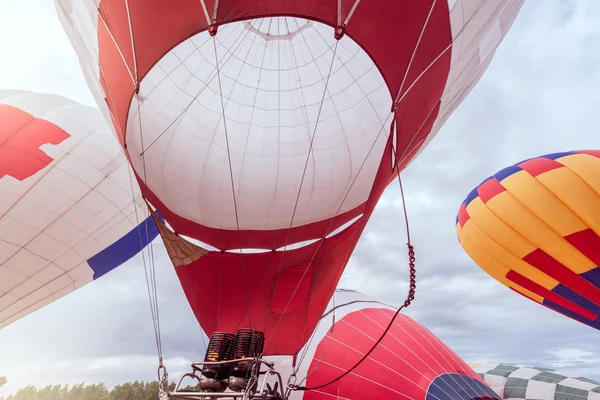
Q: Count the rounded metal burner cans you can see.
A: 2